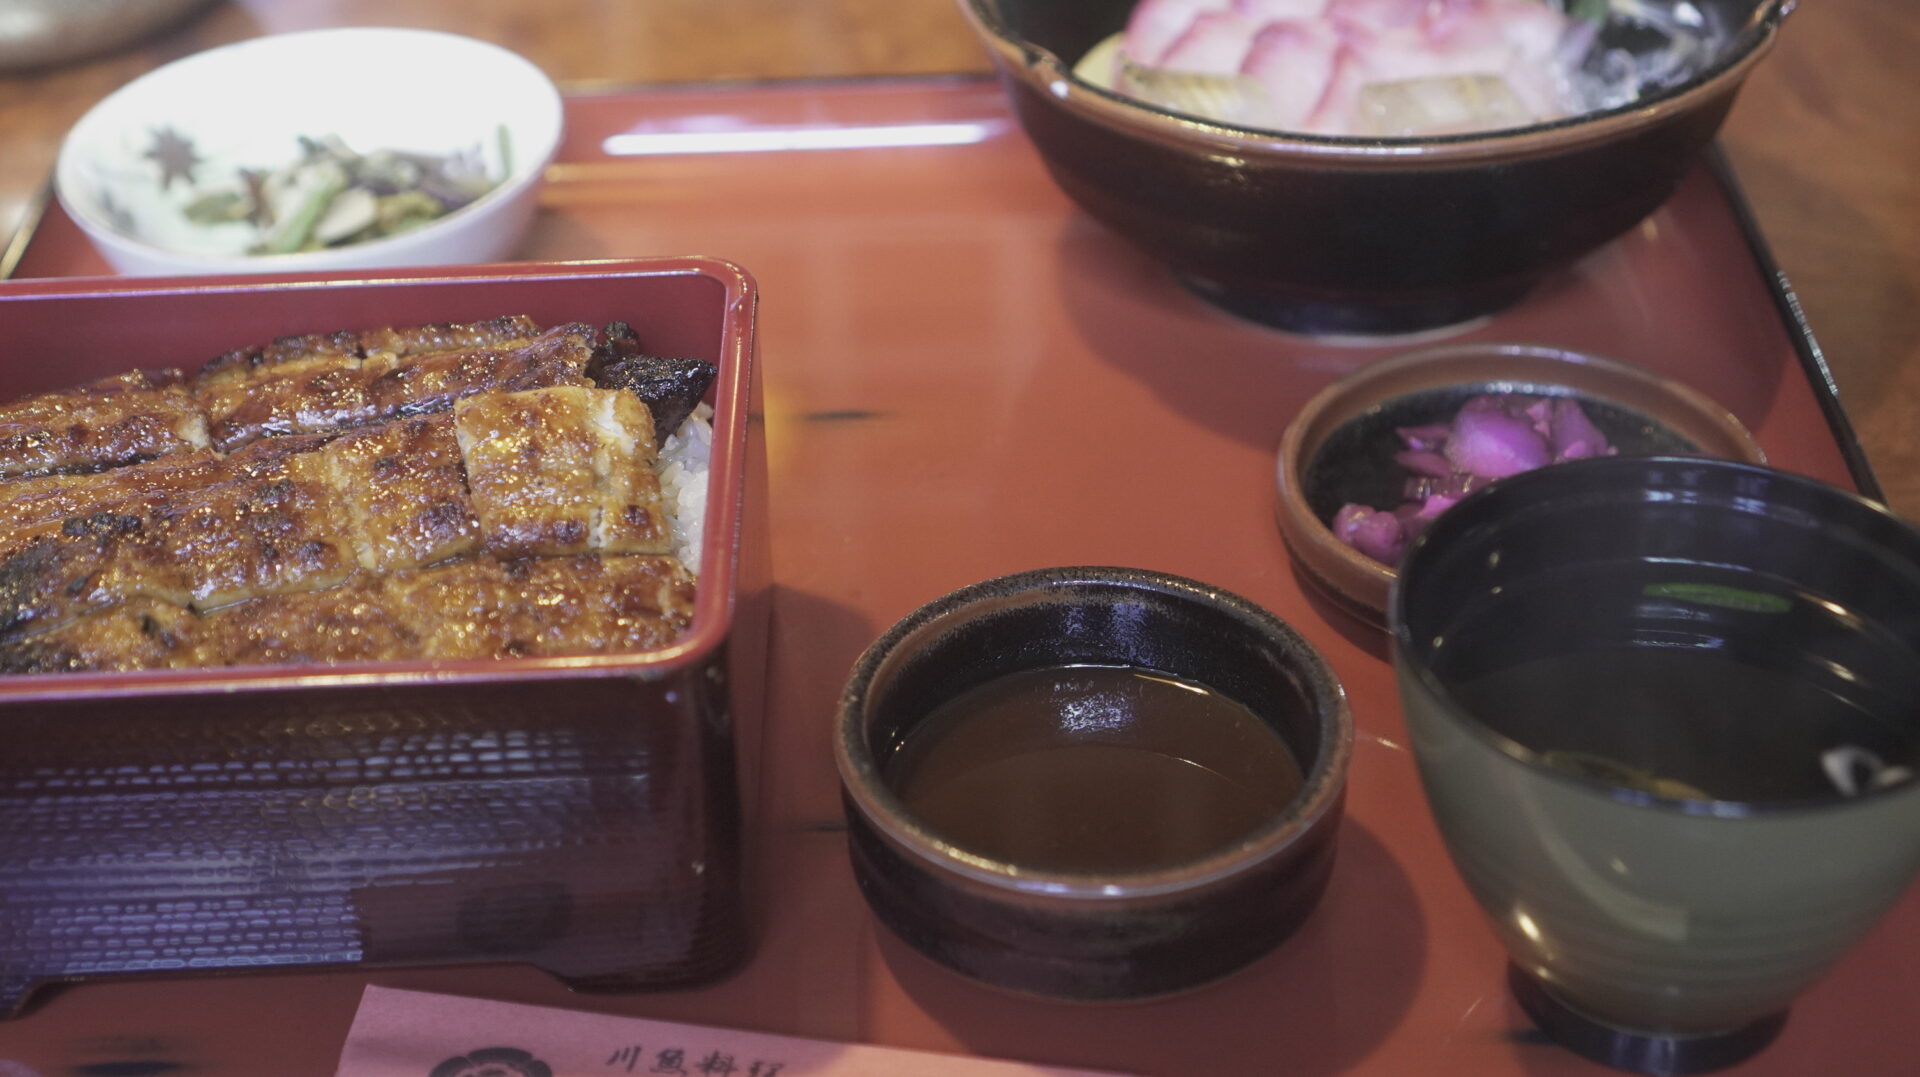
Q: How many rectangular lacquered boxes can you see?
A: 1